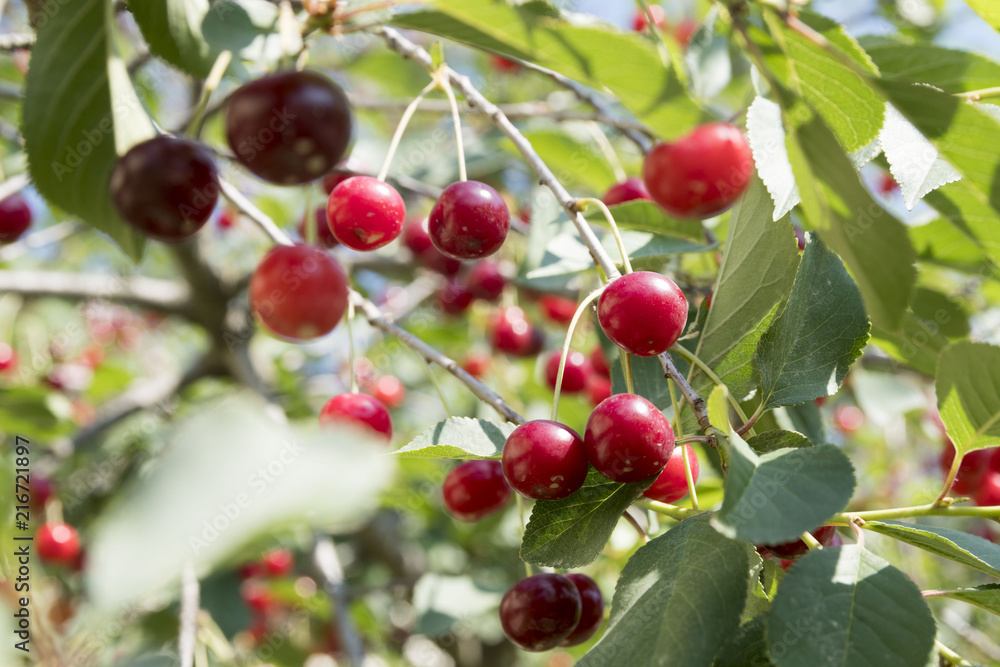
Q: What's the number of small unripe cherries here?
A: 0